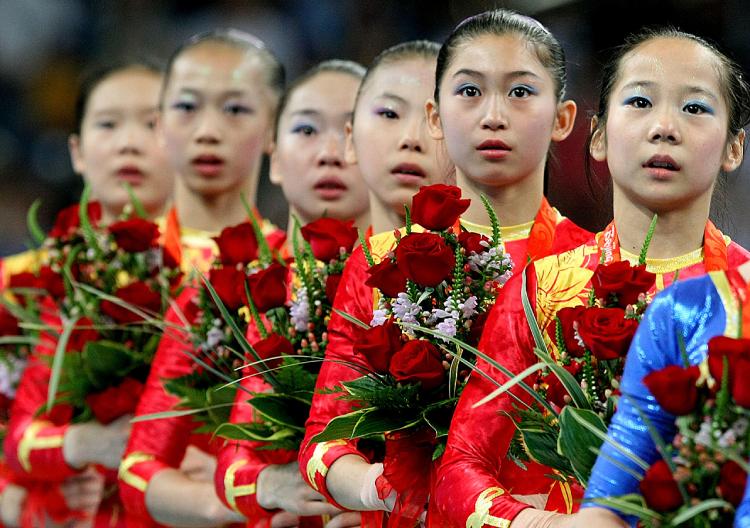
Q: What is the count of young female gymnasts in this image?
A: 6